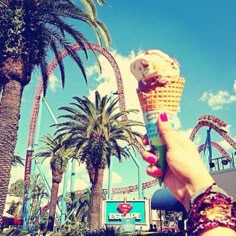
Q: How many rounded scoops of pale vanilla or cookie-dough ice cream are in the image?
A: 1